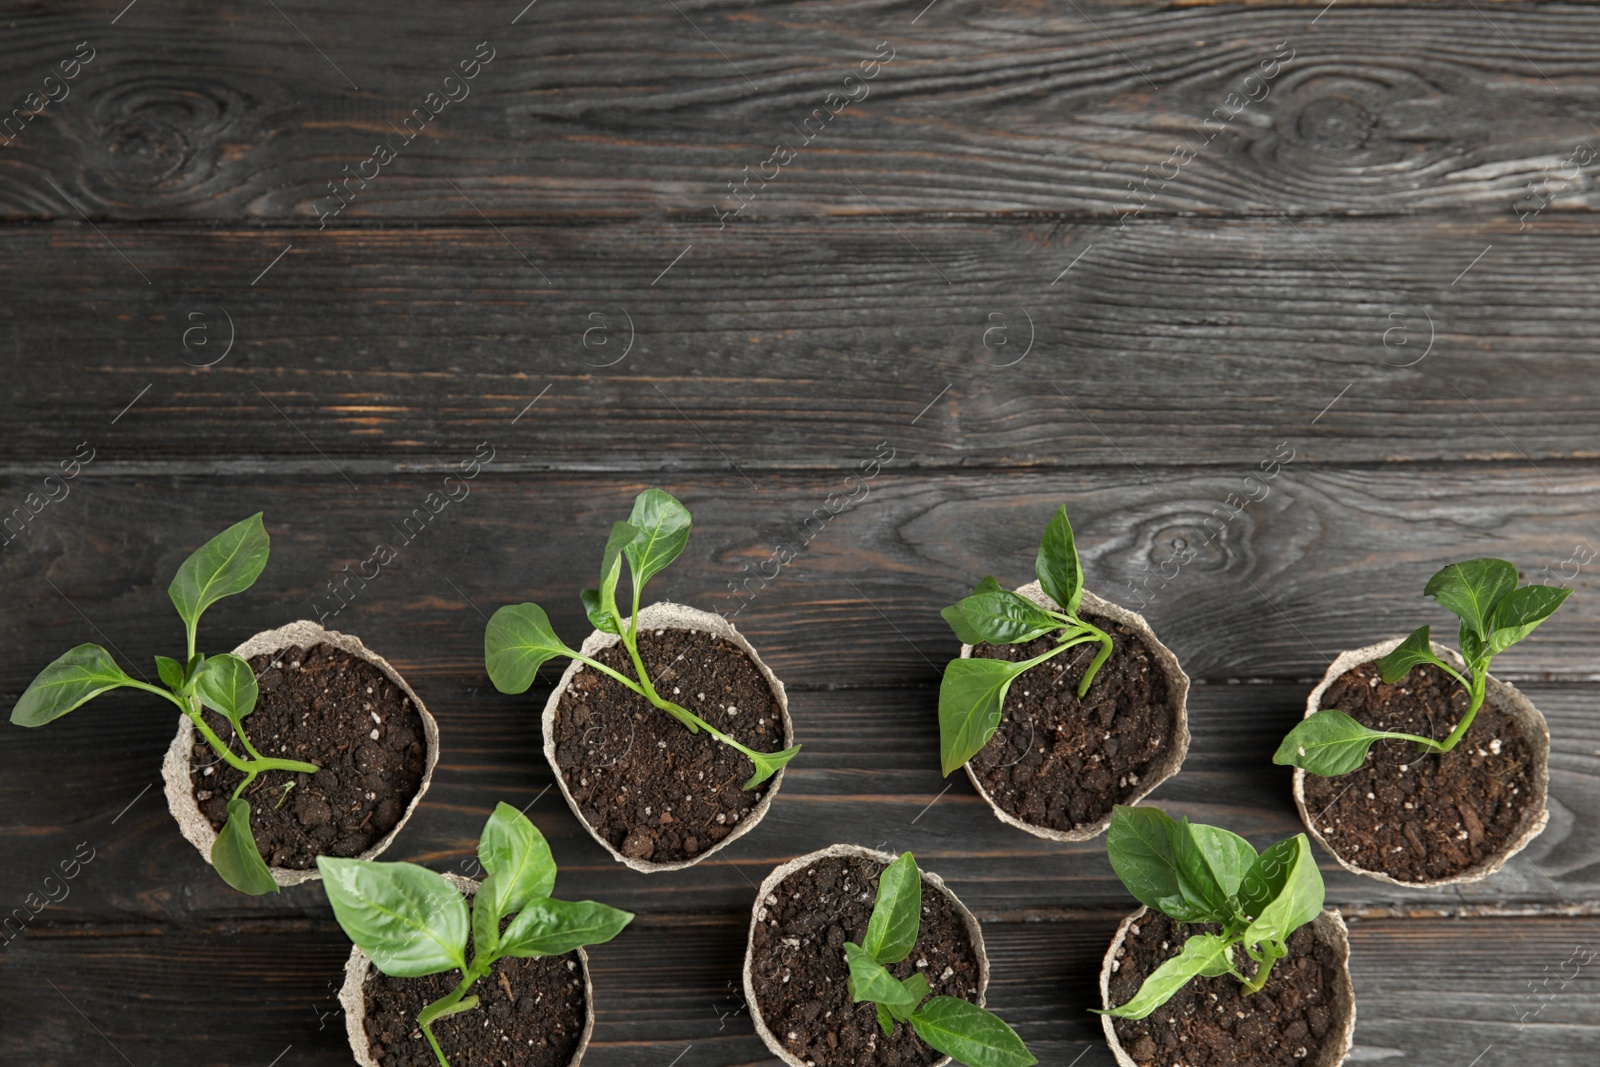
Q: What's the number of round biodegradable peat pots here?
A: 7